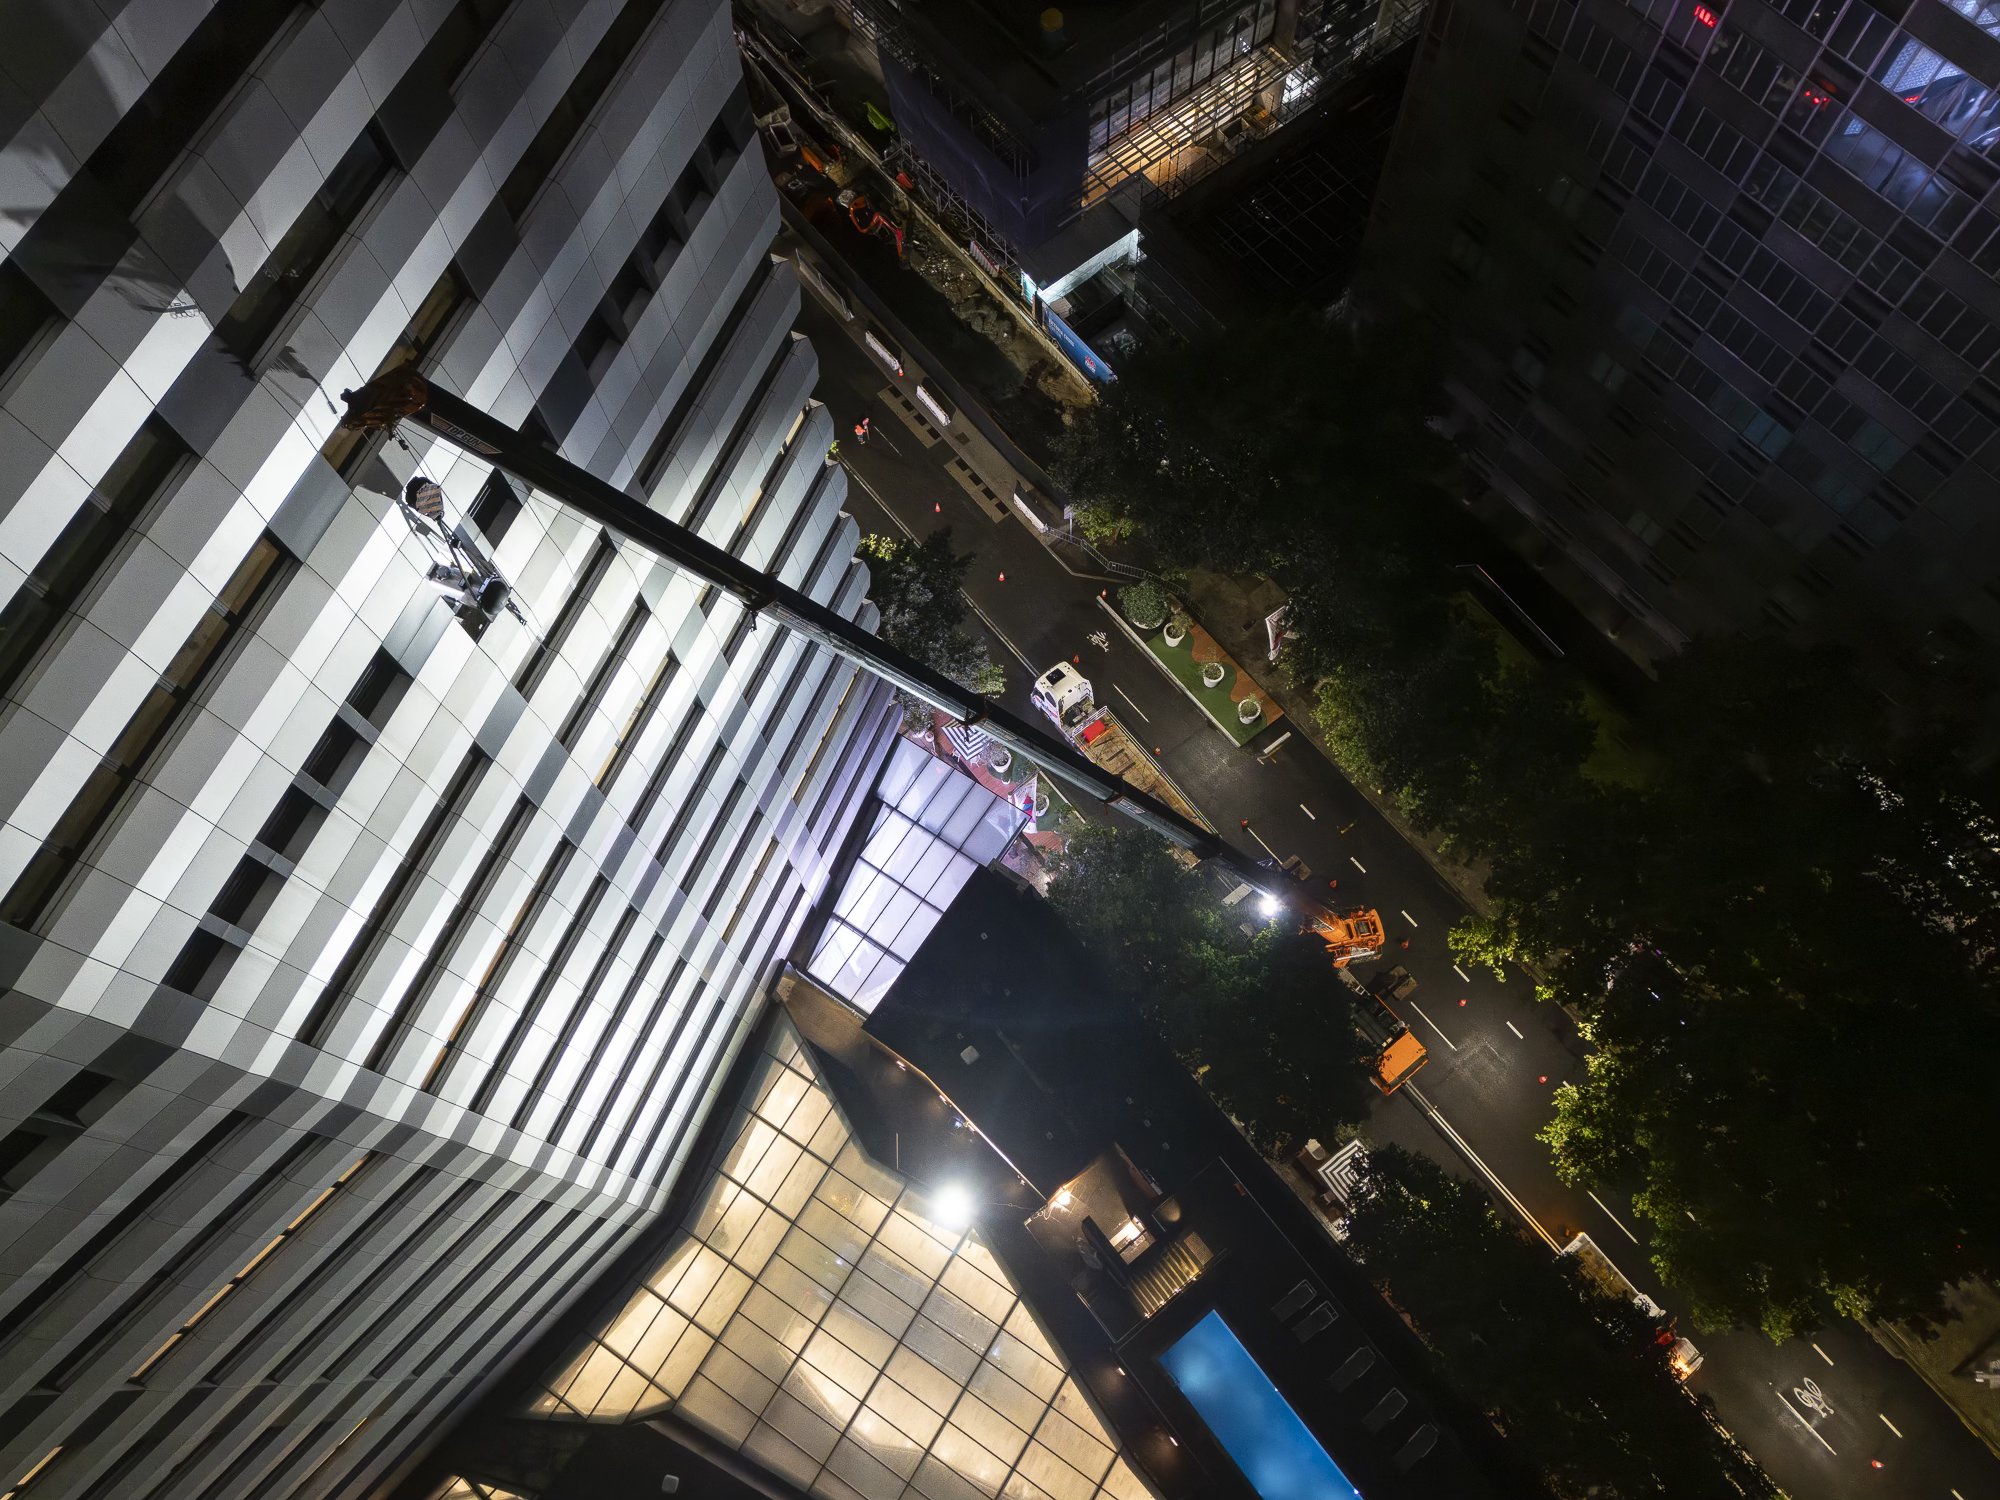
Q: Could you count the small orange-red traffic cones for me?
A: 12